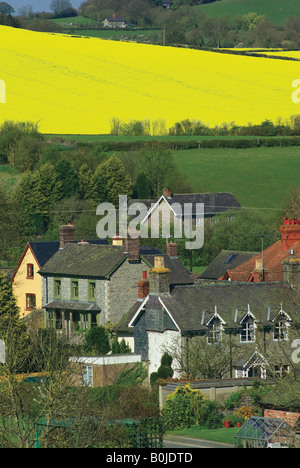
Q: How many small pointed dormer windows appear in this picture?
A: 3